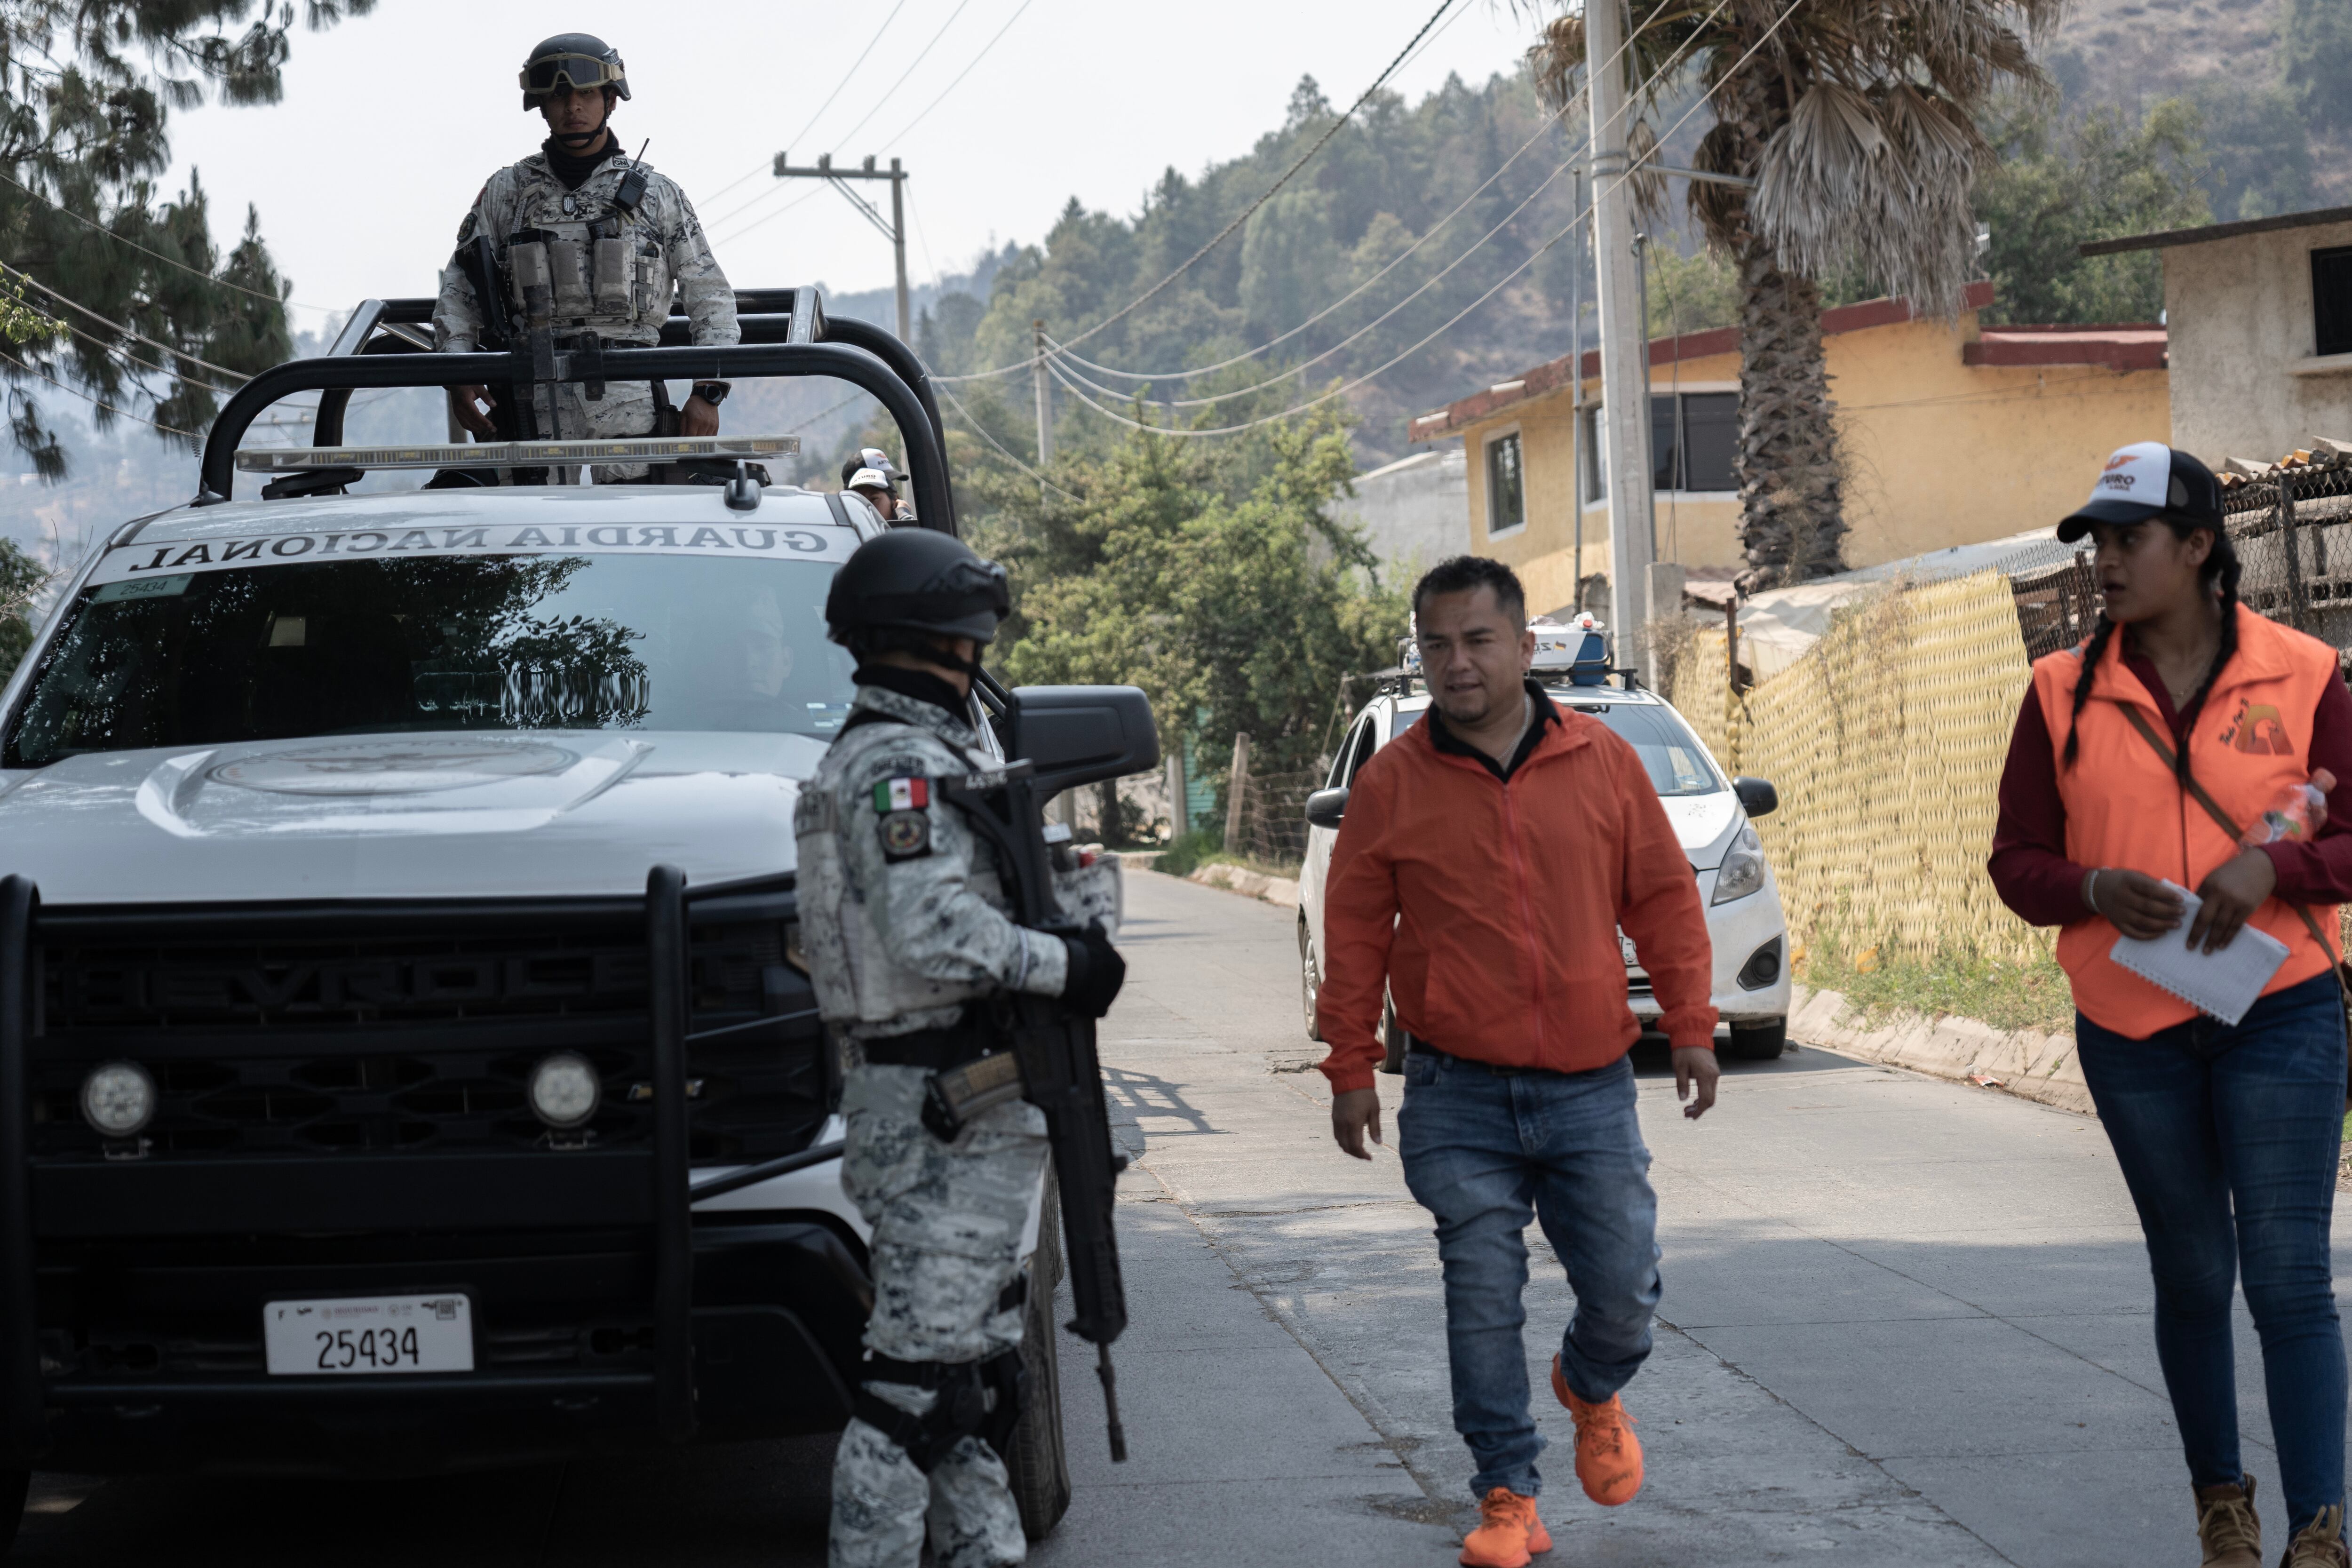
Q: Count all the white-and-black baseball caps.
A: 3